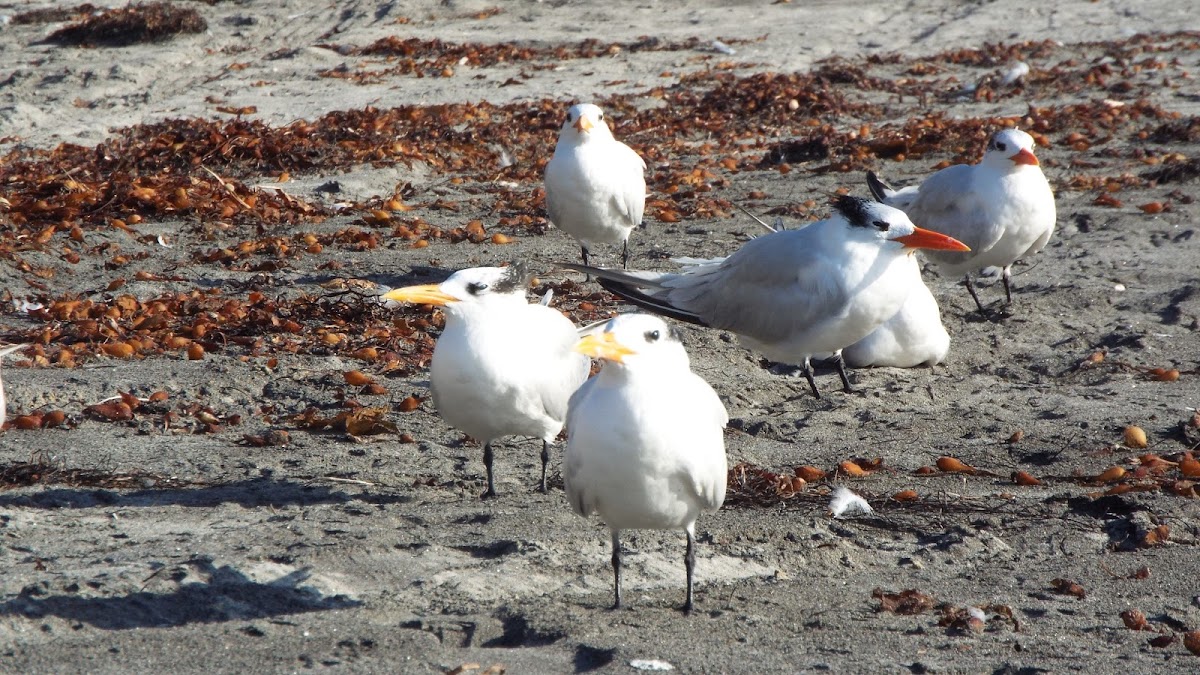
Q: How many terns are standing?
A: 5